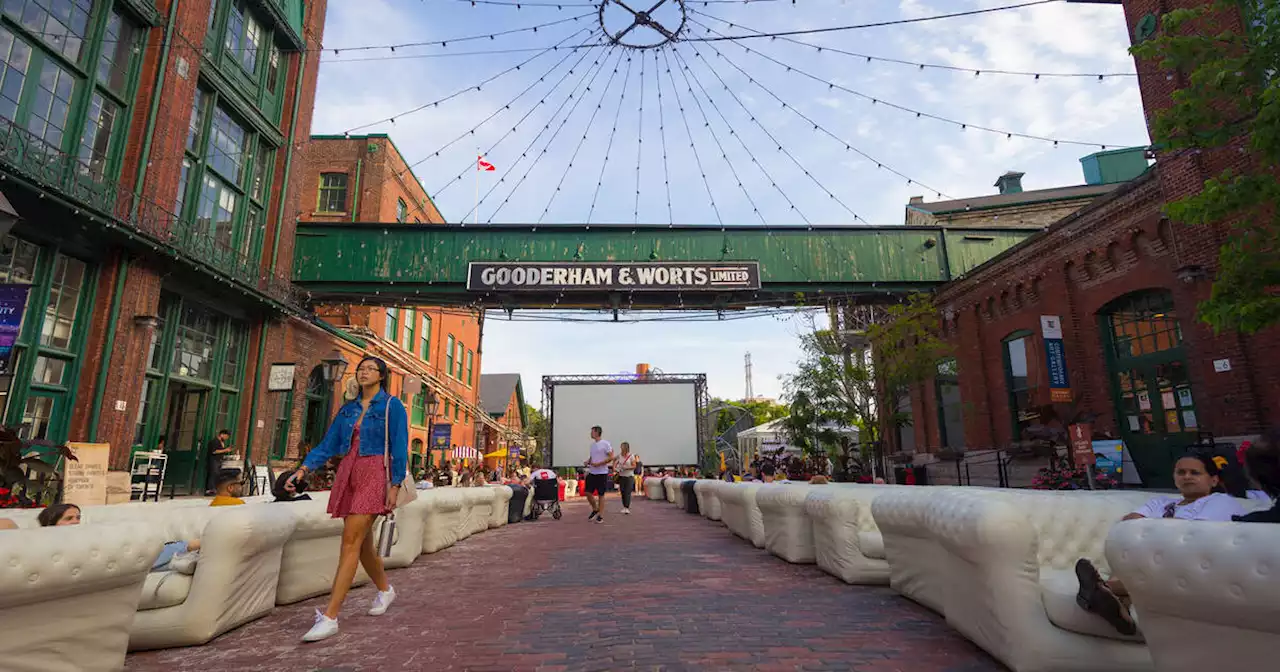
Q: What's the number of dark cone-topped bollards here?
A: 0